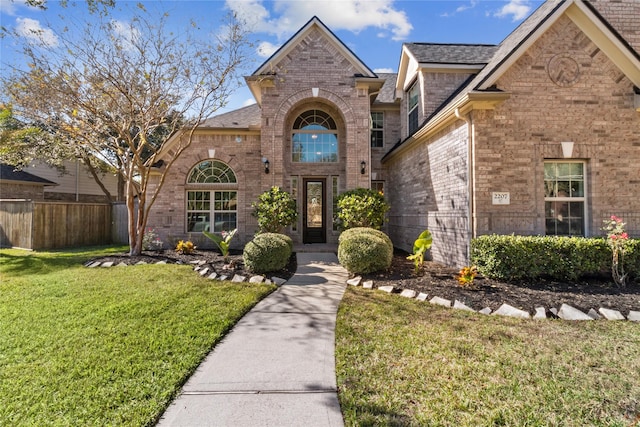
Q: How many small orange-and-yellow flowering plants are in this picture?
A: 2